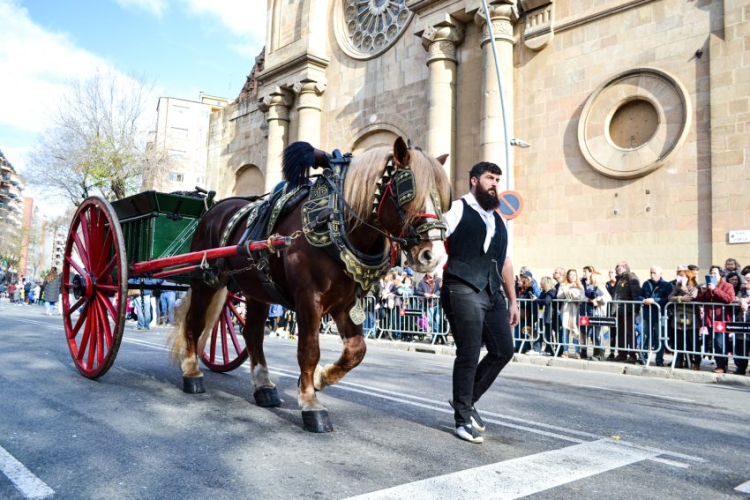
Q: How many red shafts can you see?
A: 2